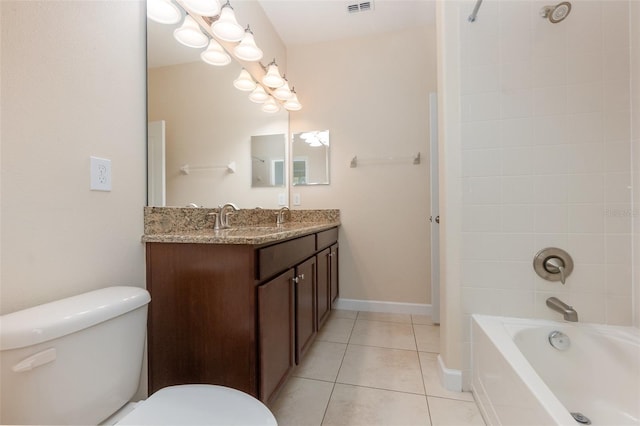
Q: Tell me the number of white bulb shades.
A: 12